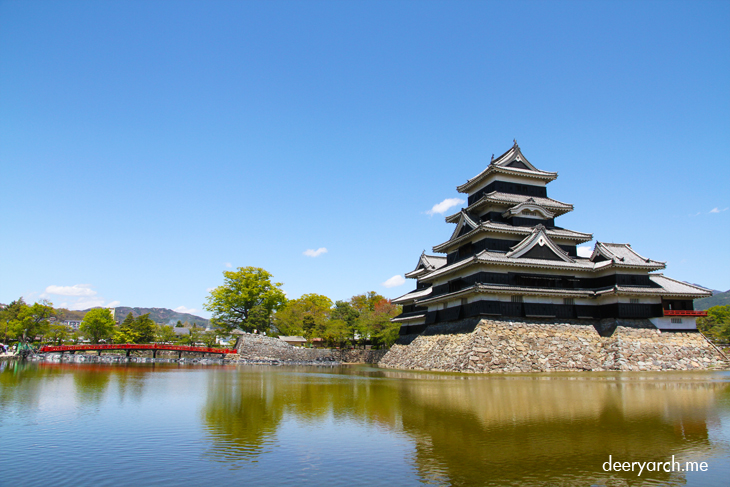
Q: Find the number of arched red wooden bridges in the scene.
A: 1